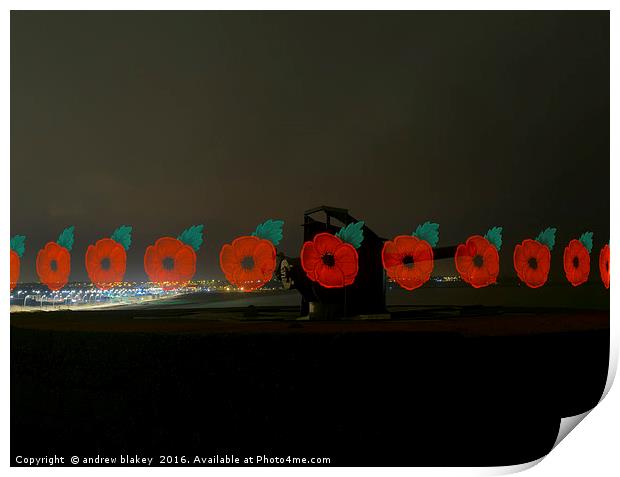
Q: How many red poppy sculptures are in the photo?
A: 11